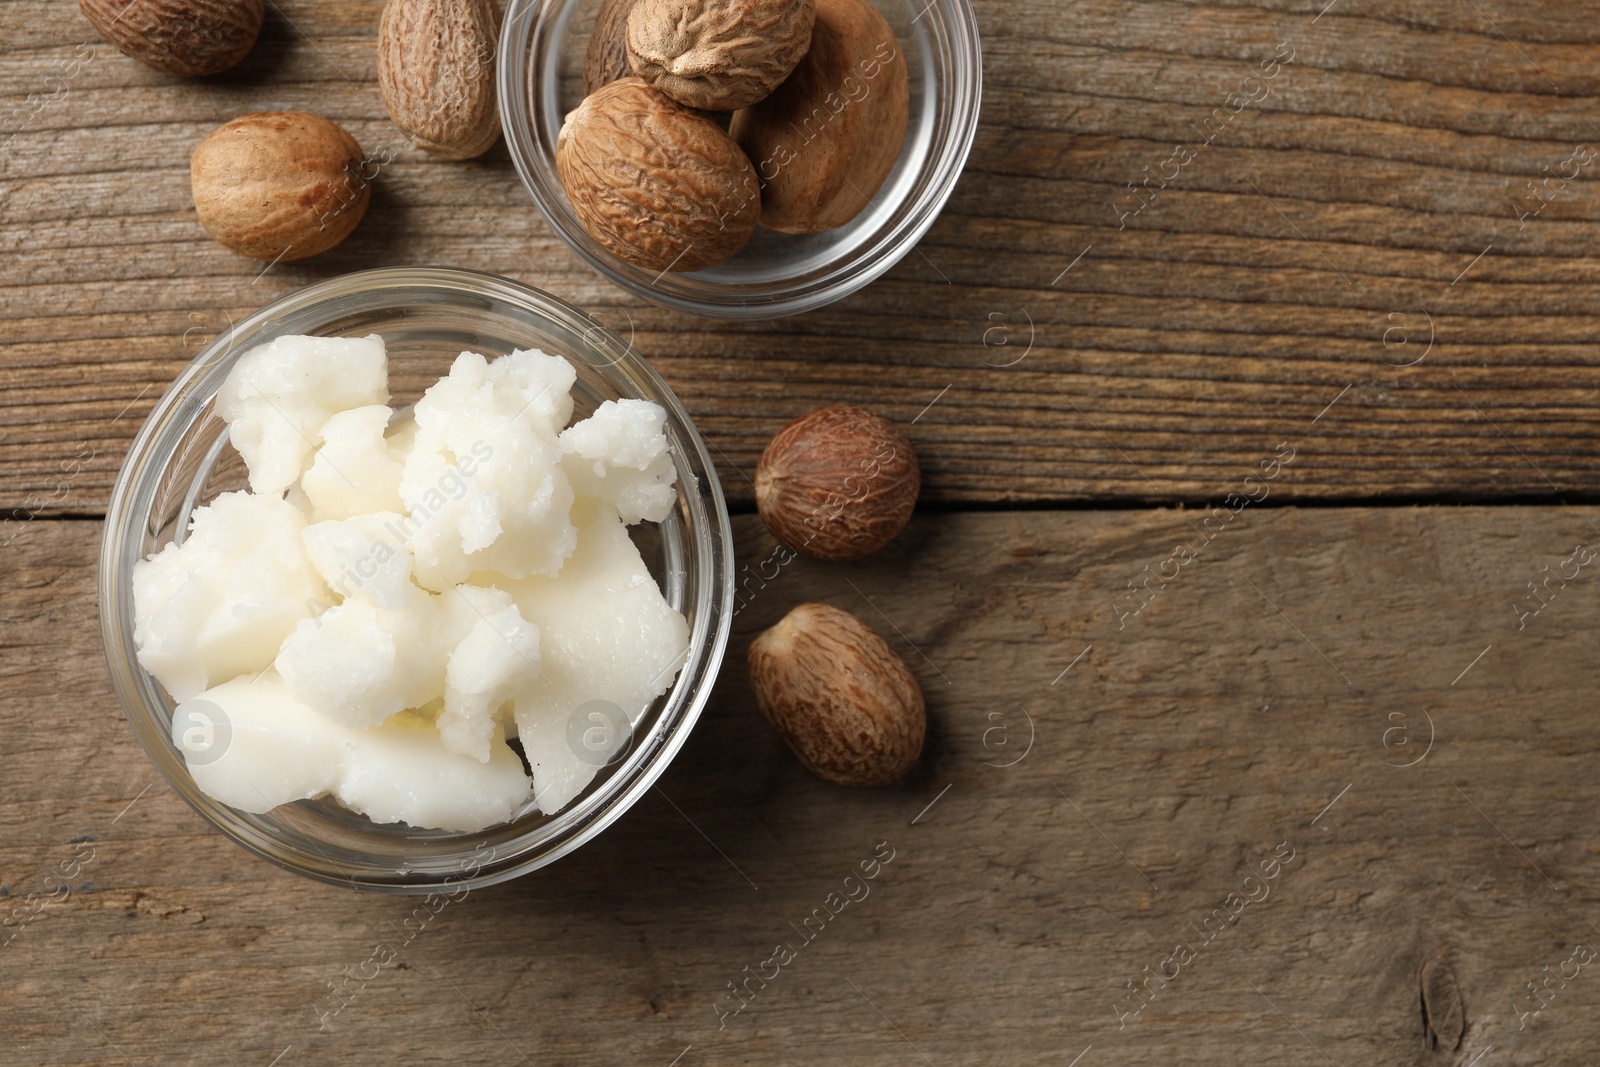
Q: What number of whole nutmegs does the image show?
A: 9